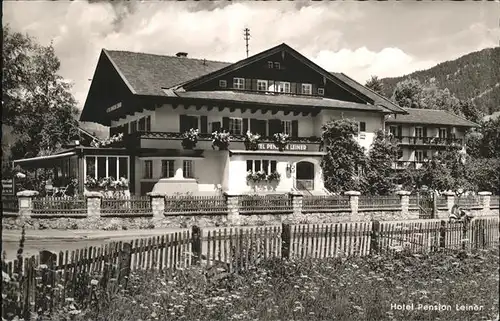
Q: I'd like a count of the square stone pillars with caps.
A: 9